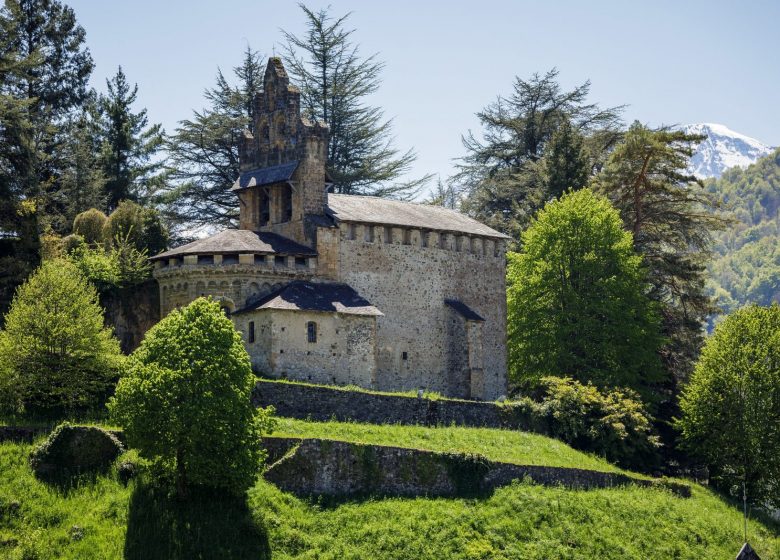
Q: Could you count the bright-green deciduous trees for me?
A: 4